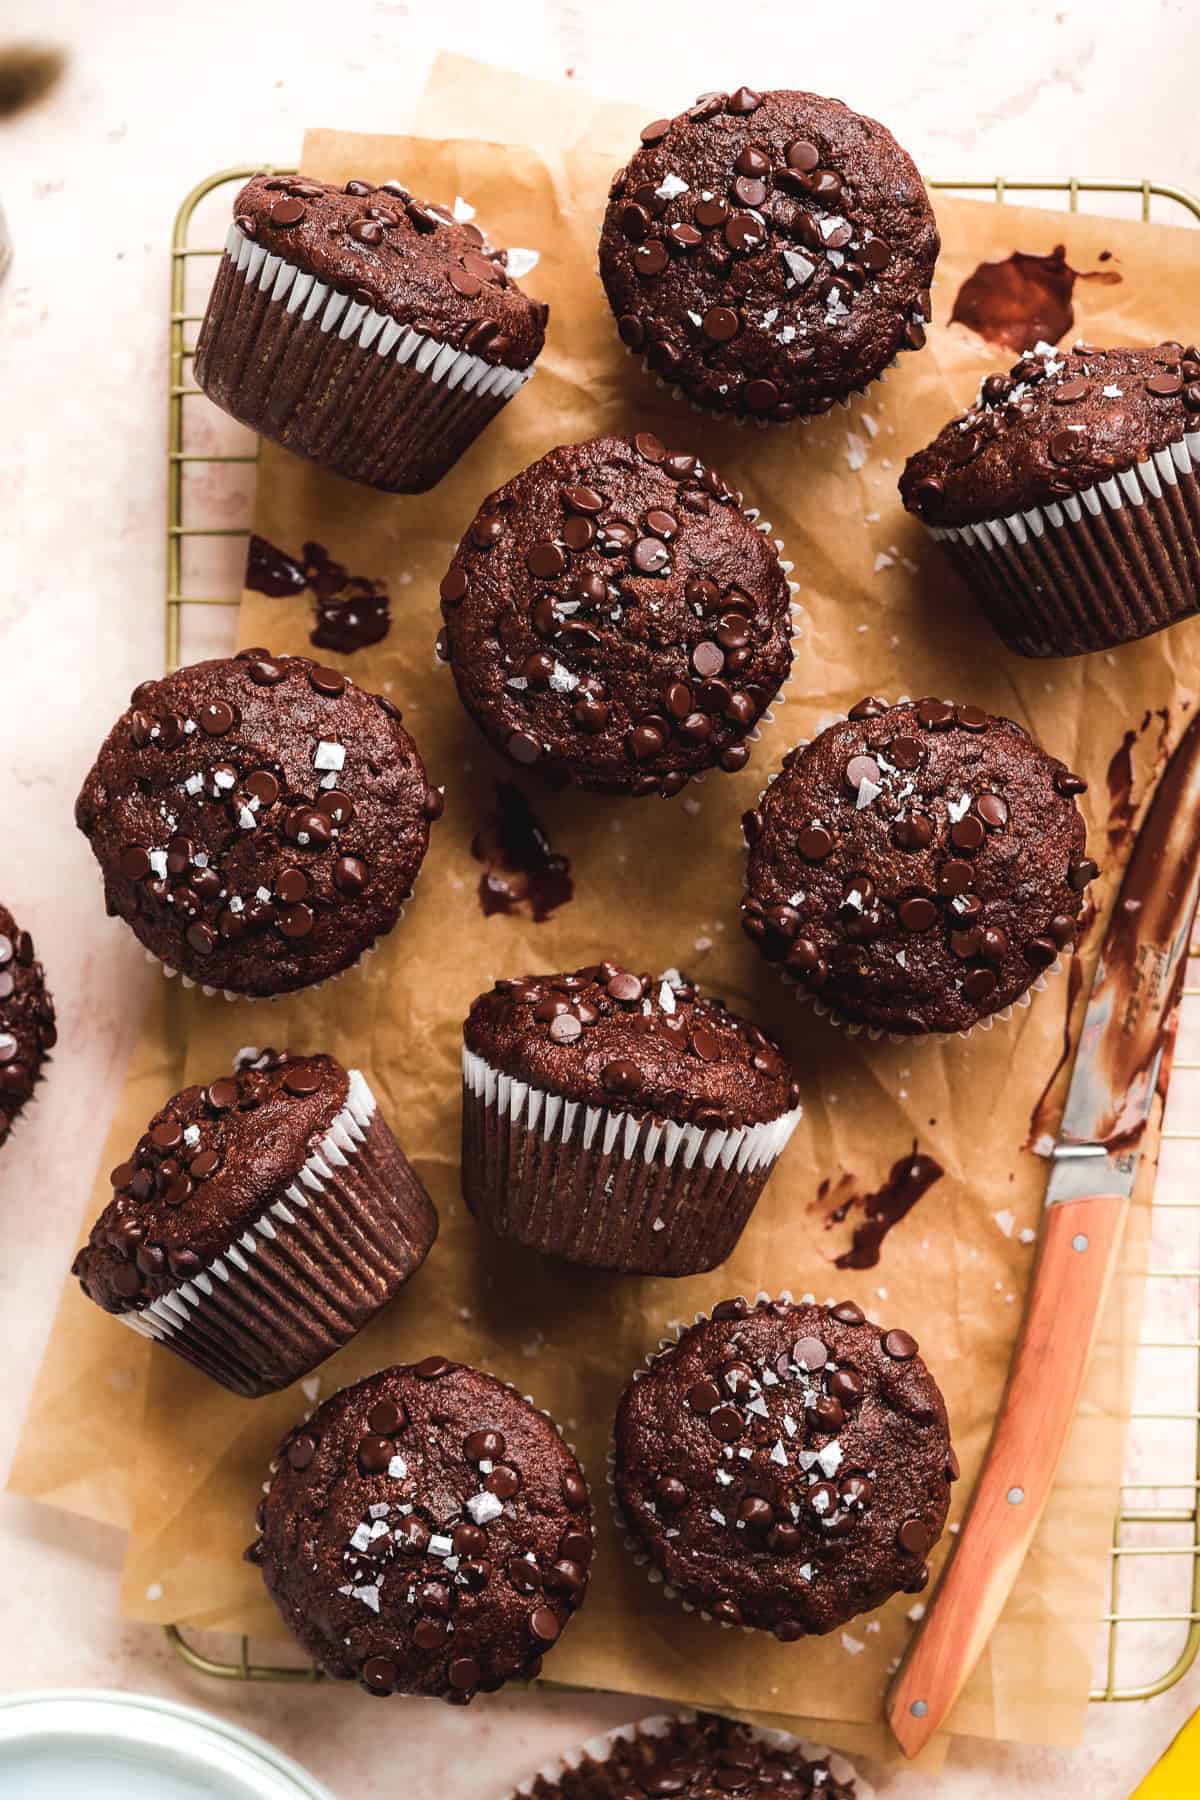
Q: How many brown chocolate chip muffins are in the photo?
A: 12